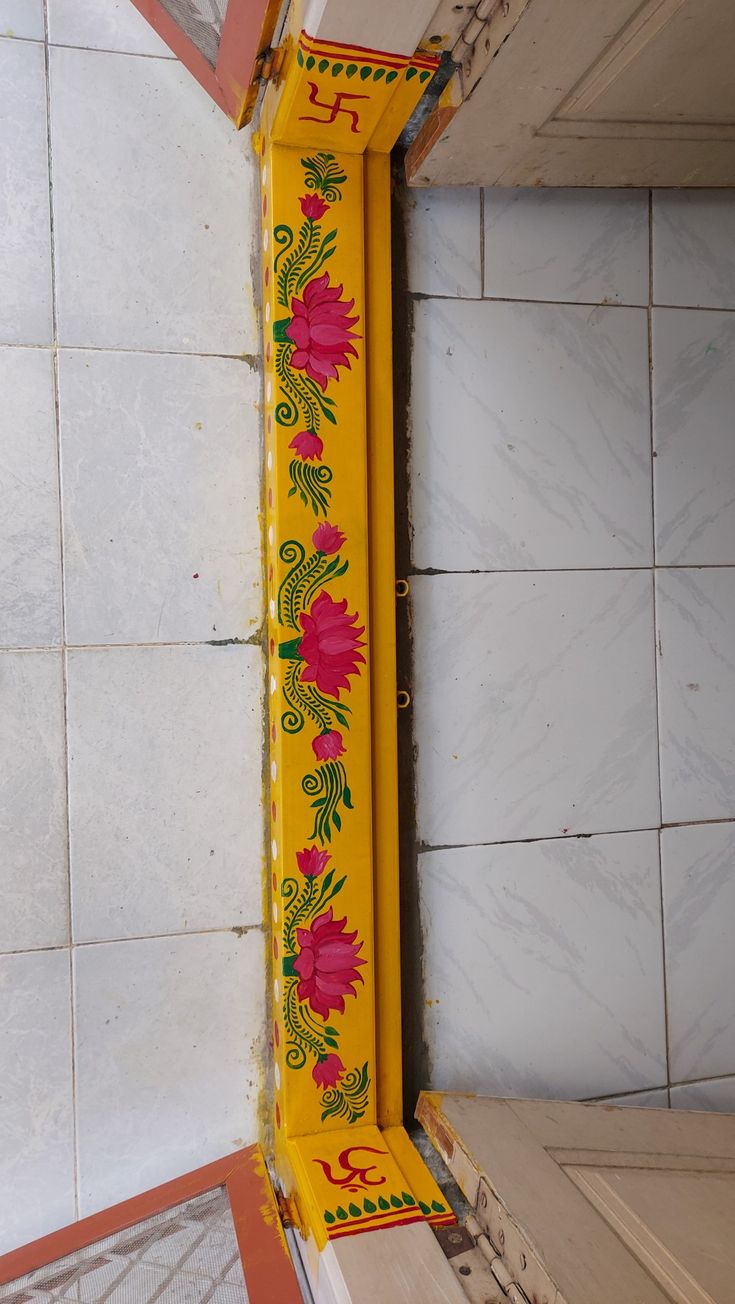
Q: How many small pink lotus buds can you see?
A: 6